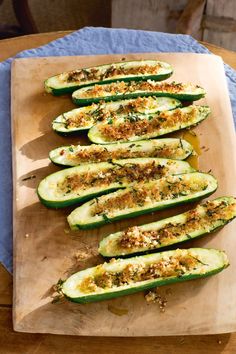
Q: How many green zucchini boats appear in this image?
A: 9